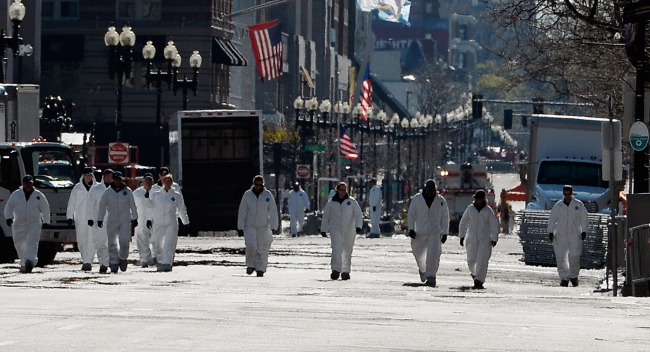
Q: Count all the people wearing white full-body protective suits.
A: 14